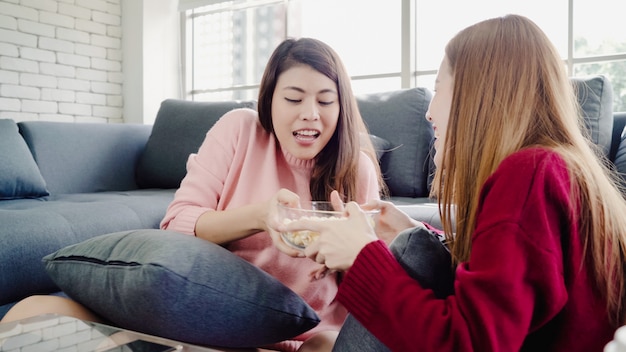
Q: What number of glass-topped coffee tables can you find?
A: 1